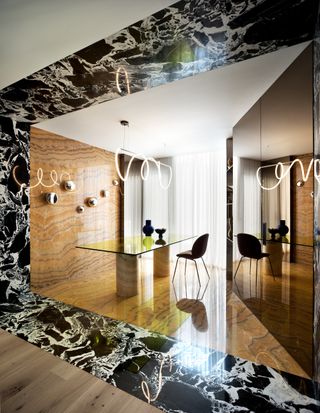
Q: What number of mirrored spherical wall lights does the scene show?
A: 6